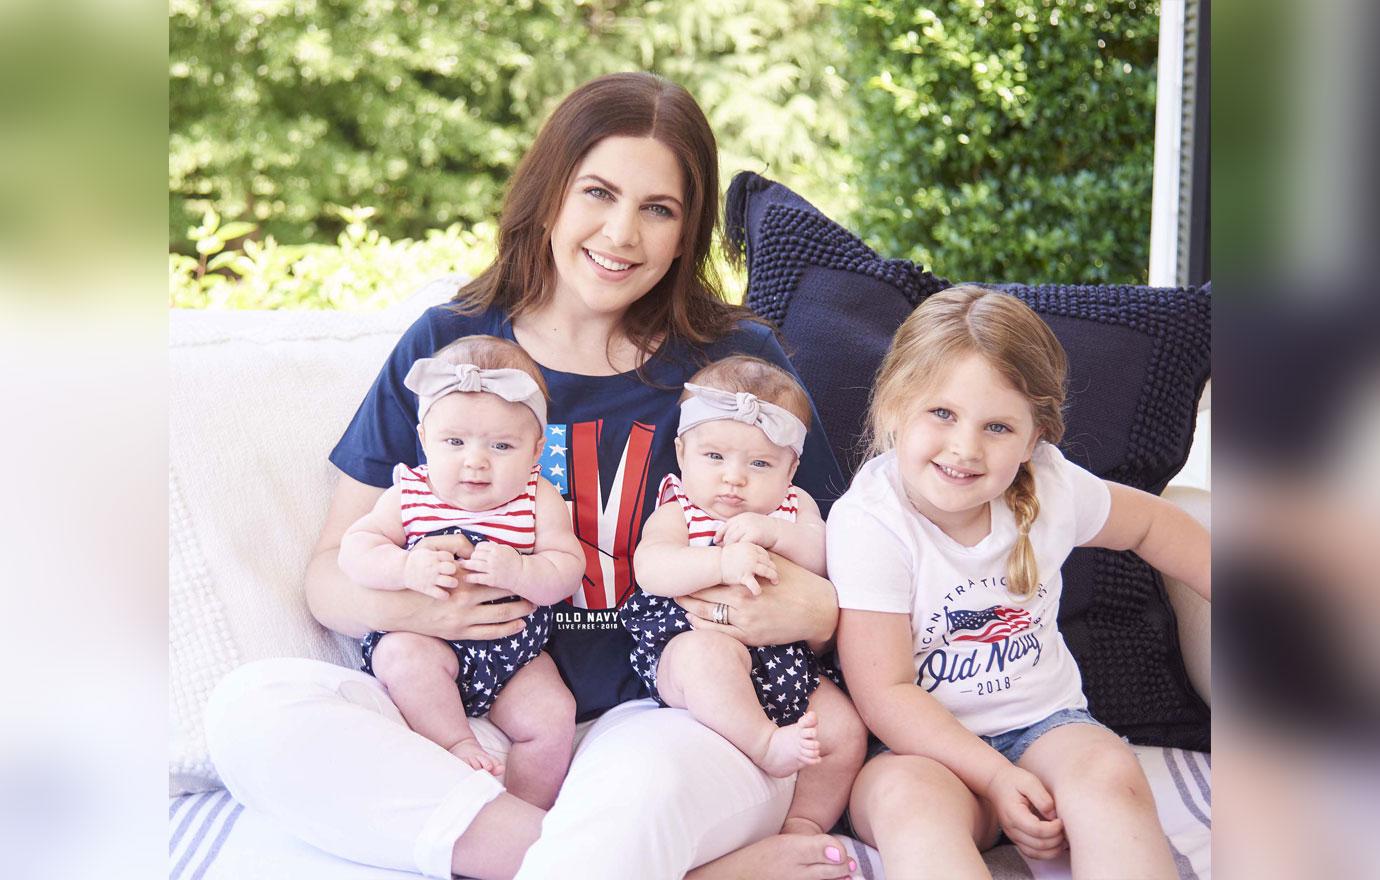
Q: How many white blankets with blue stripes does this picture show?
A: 1